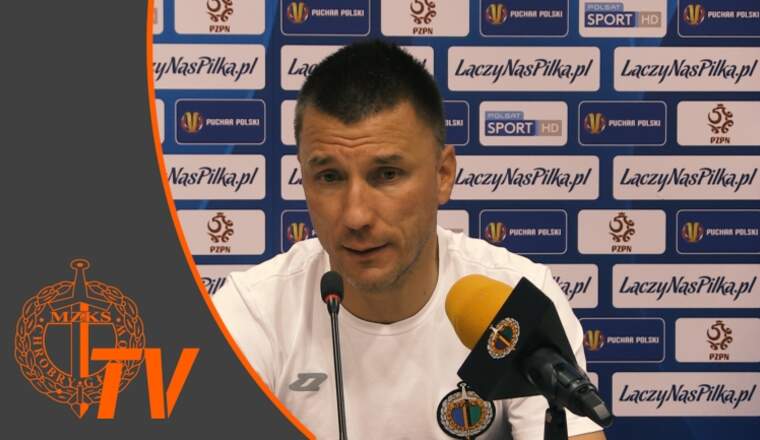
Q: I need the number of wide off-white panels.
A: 13